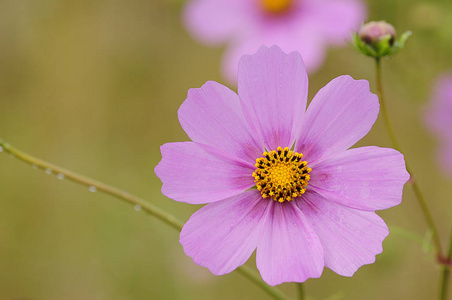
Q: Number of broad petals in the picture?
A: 8